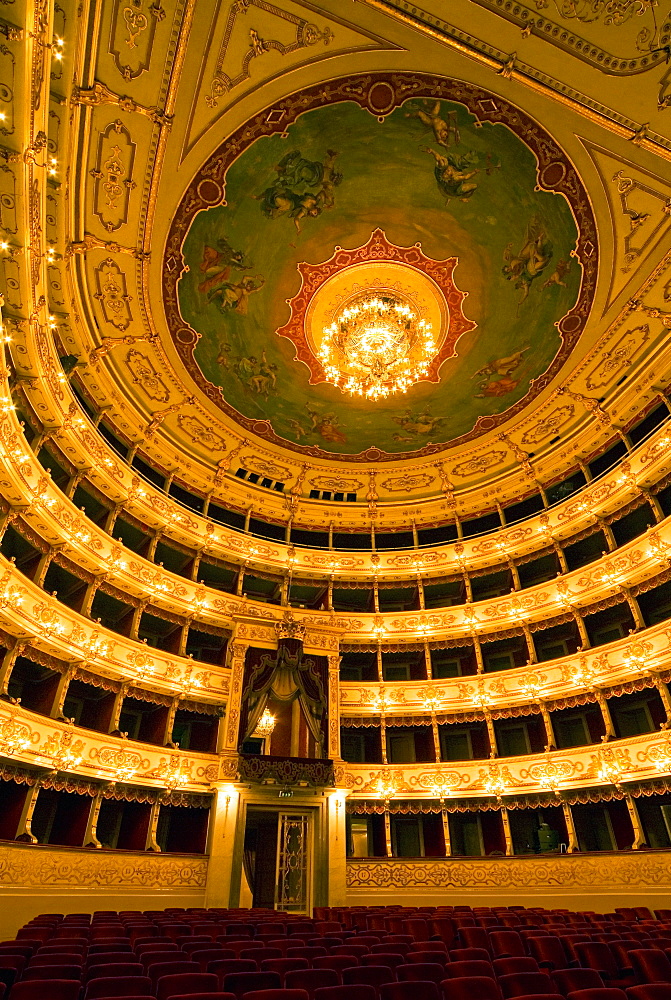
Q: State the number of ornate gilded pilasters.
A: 2